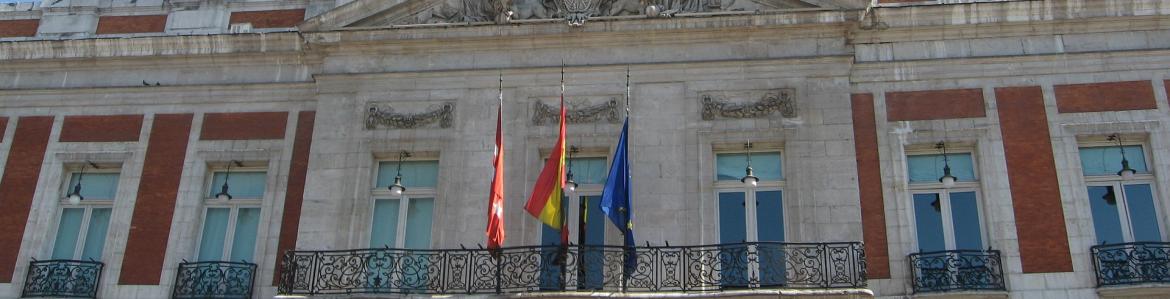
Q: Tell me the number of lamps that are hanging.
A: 7